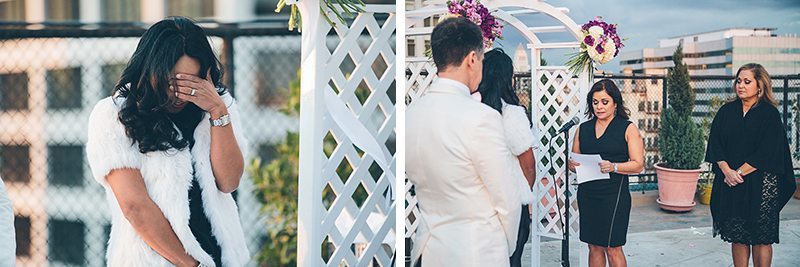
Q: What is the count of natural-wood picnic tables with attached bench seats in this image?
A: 0